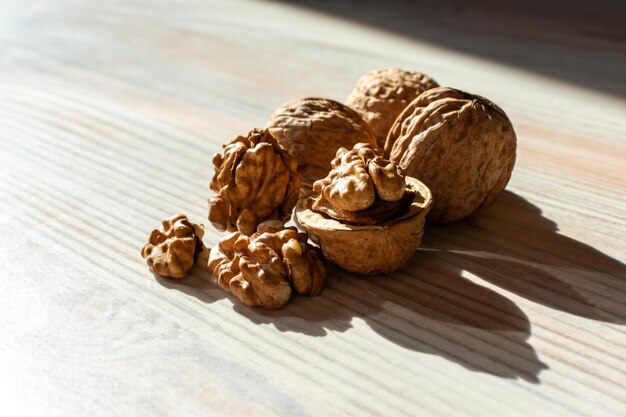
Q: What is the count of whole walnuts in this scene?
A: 3